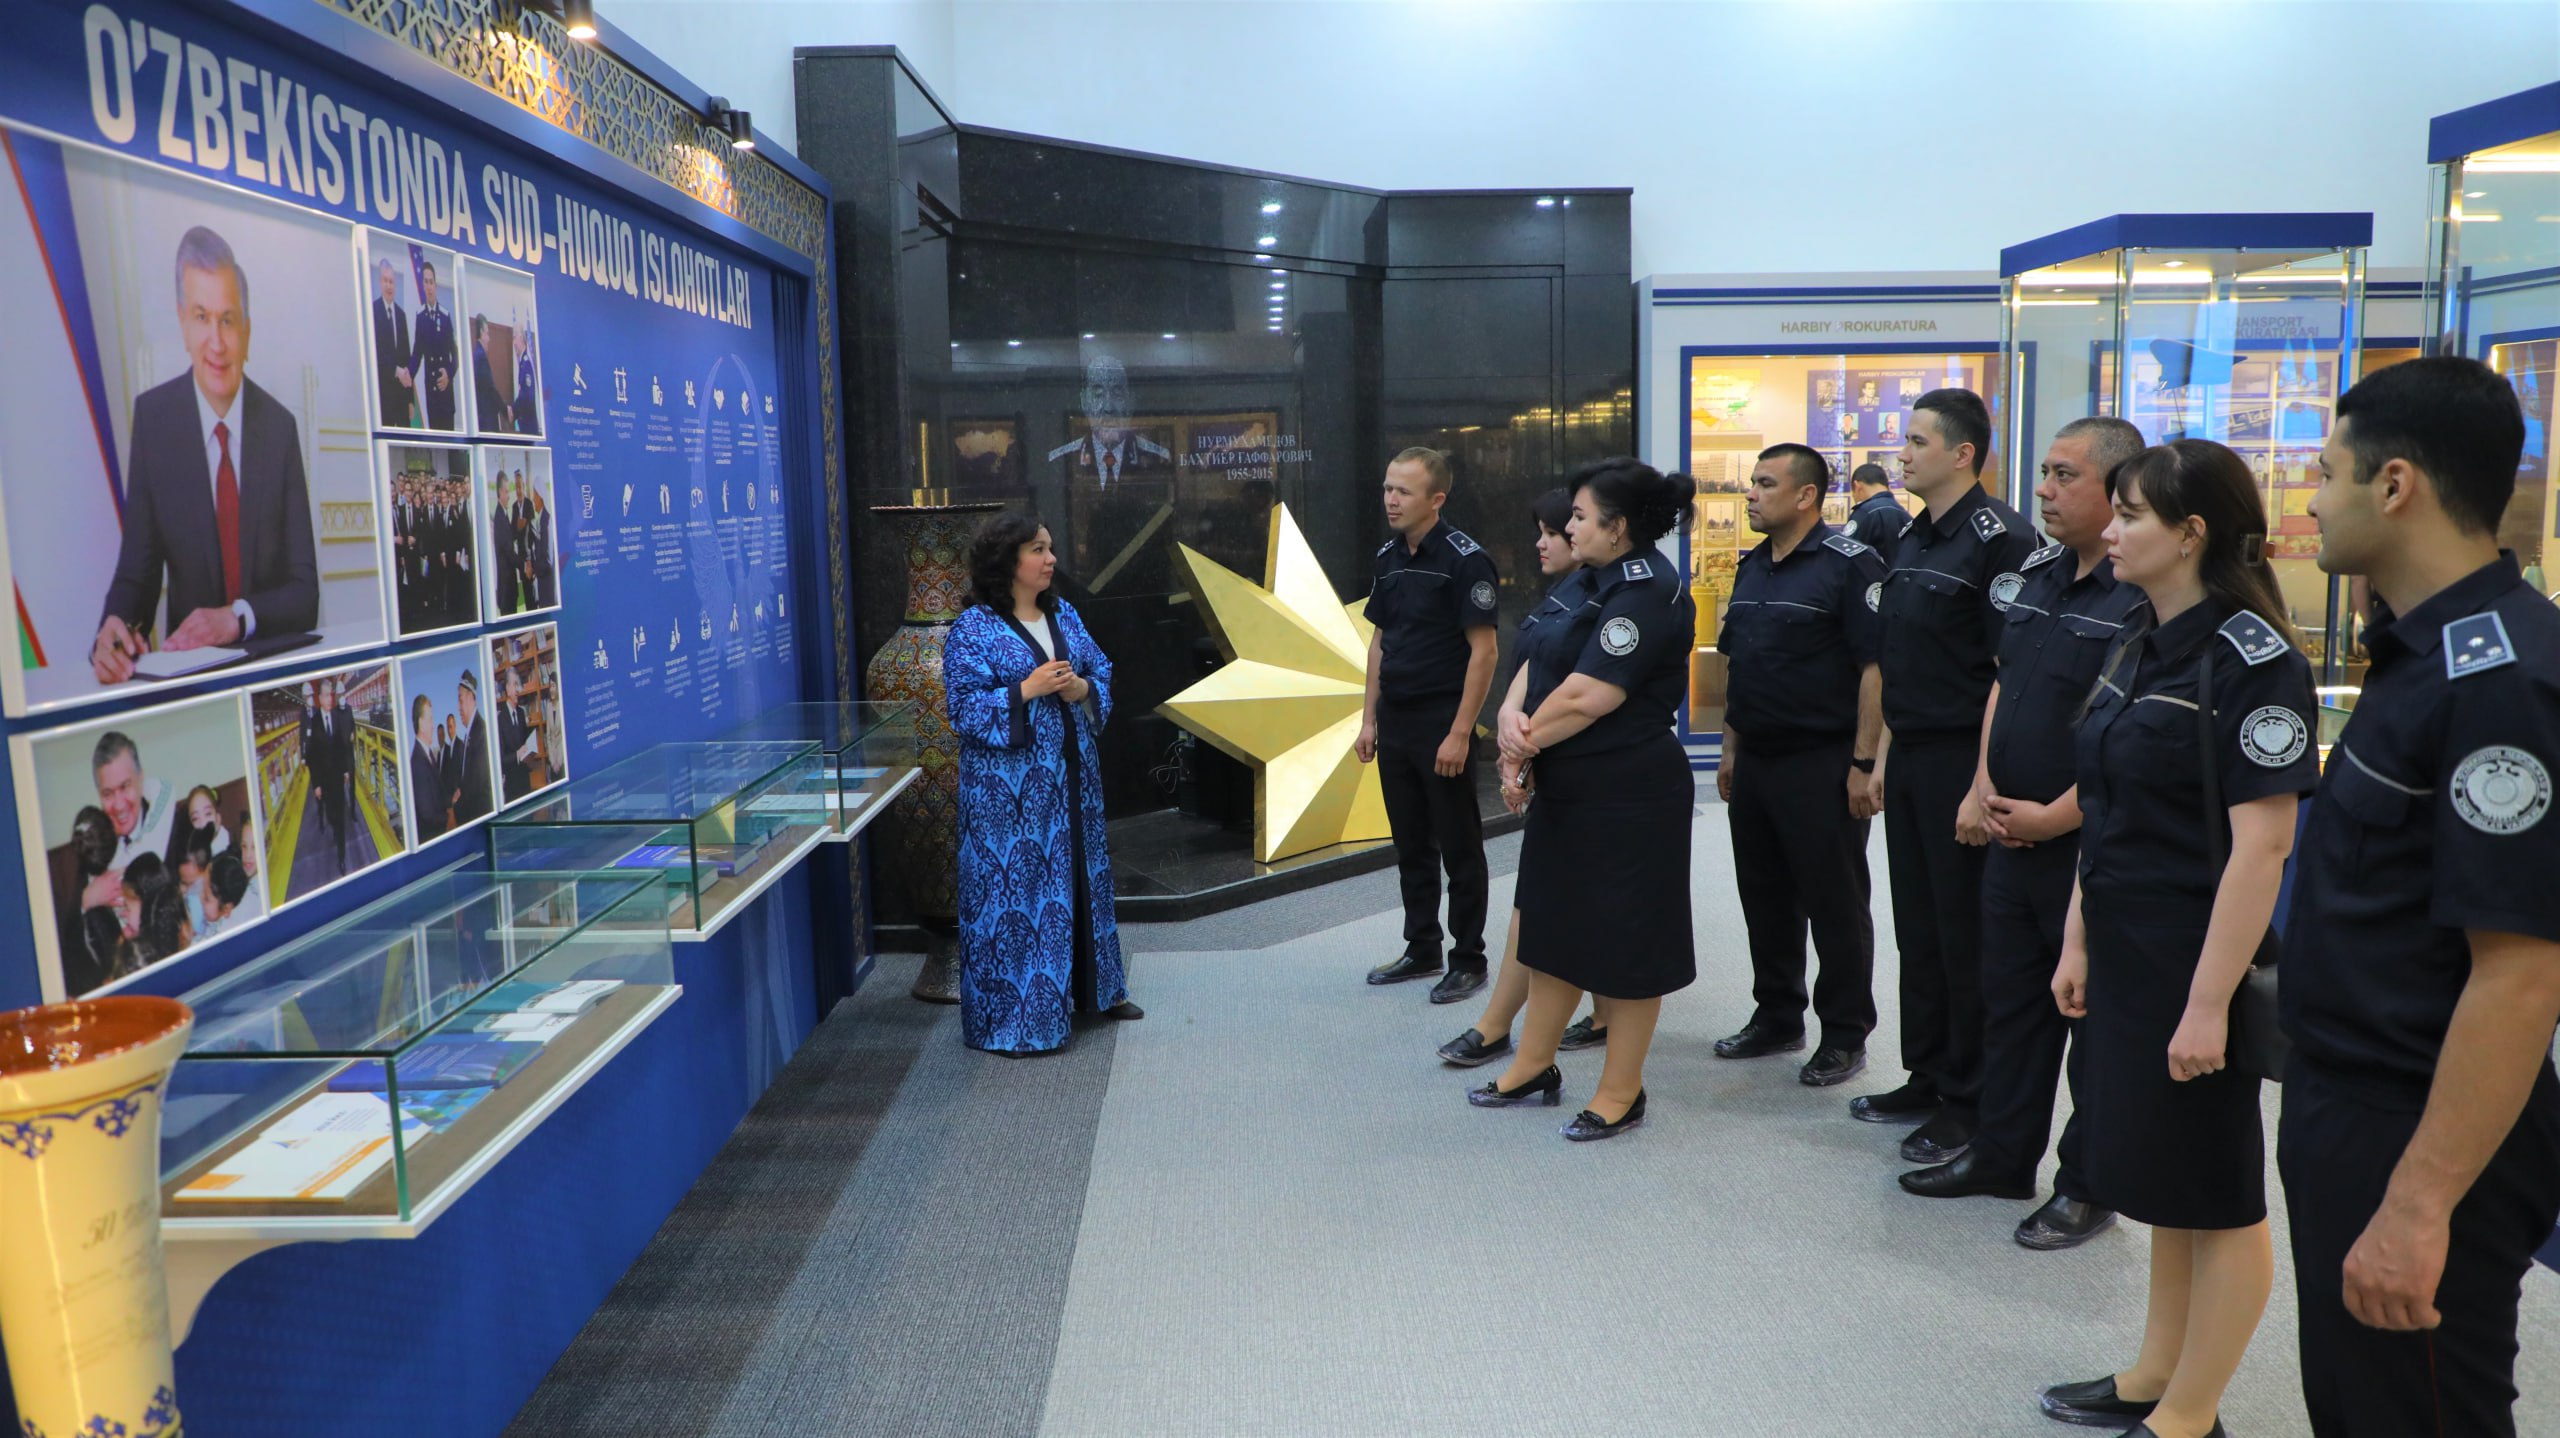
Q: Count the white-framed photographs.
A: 9